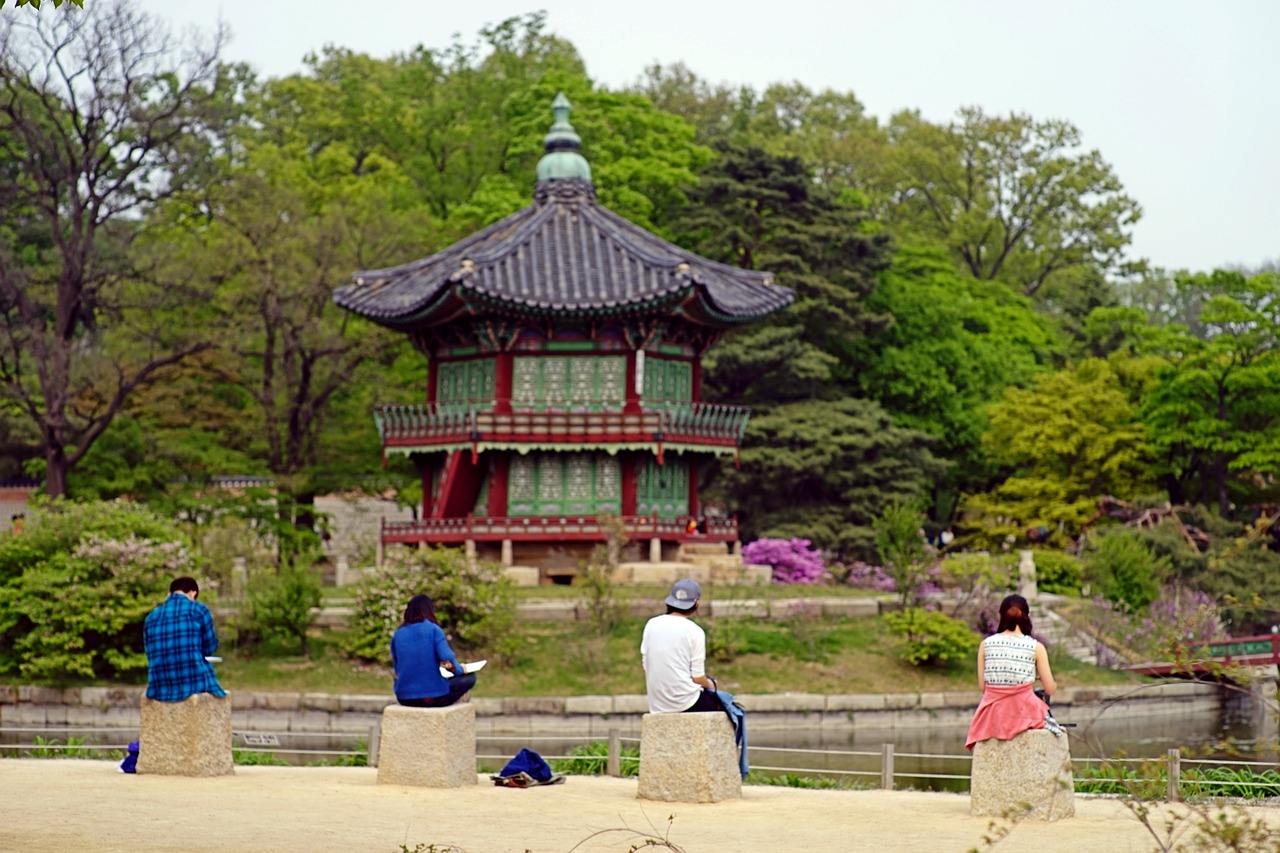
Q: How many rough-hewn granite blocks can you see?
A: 4